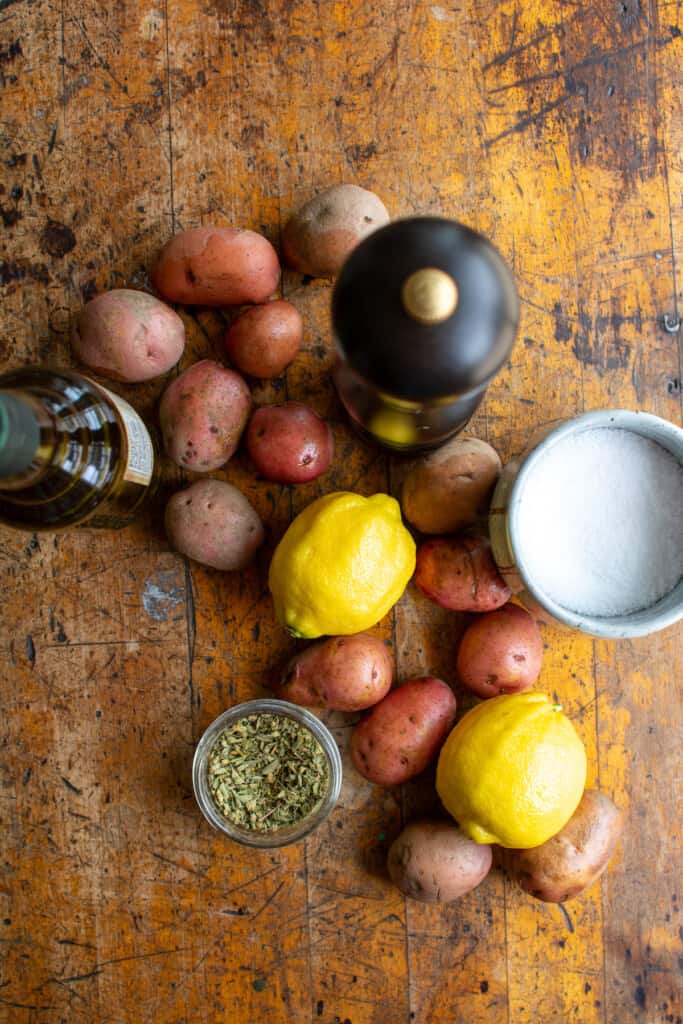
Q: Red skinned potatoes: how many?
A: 14